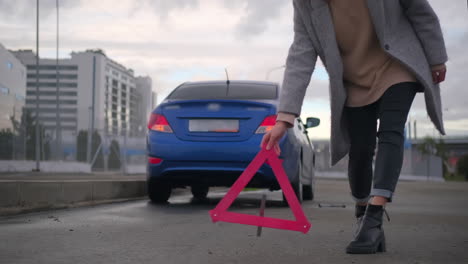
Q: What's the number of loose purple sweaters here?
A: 0